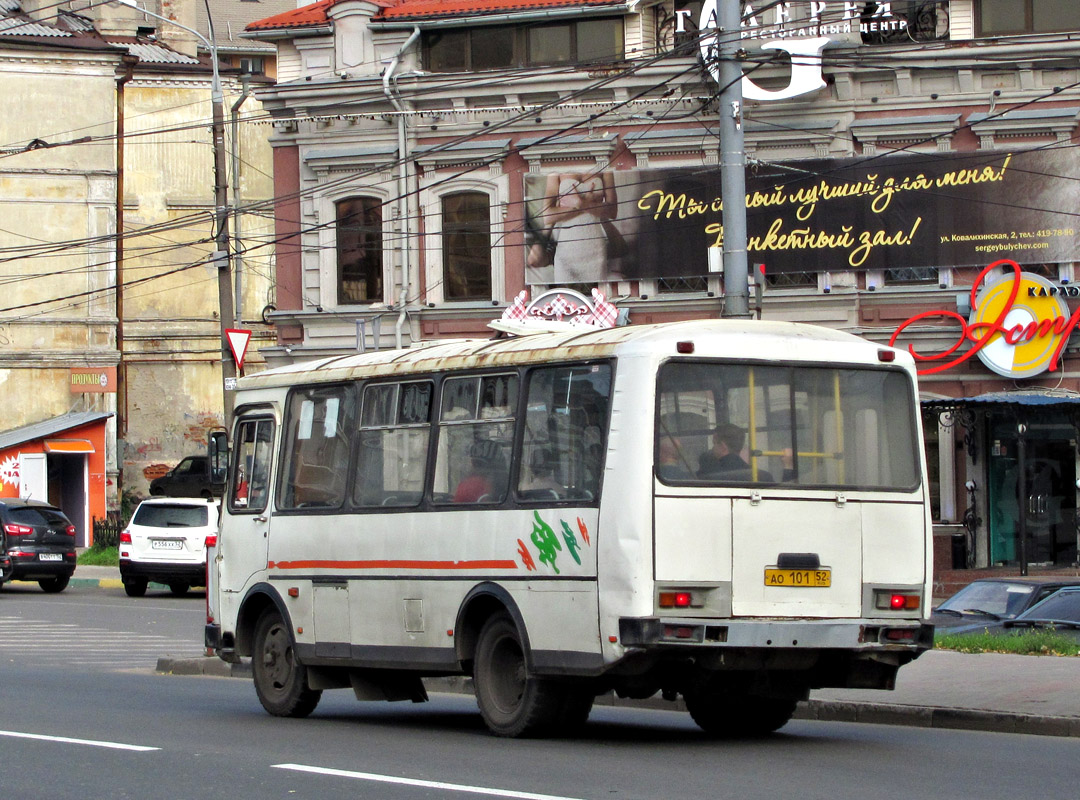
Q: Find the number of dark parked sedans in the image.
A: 2